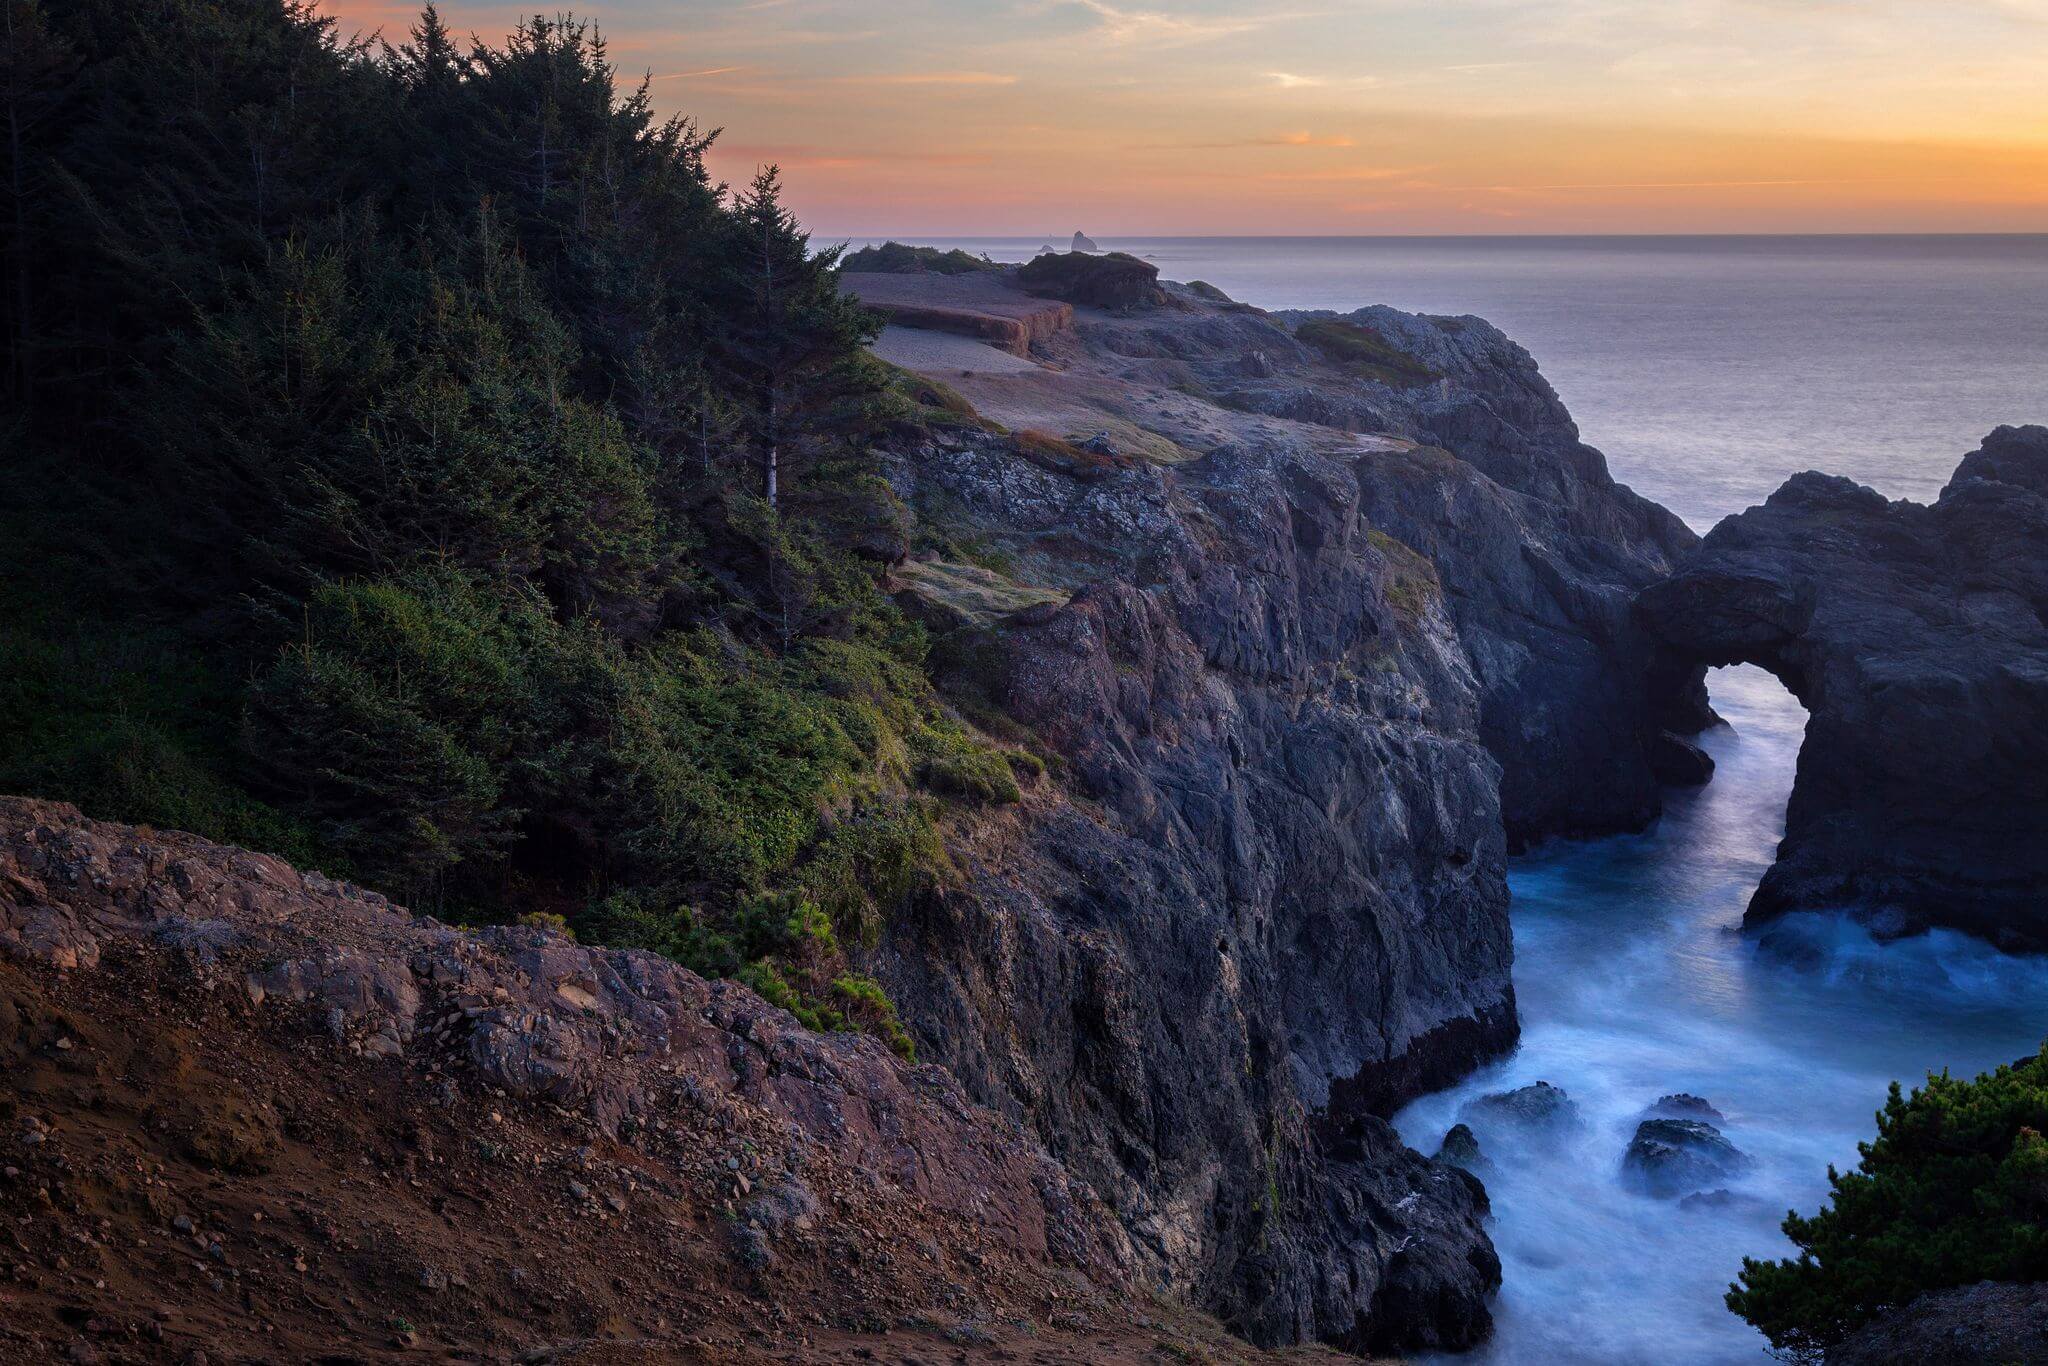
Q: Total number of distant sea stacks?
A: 2